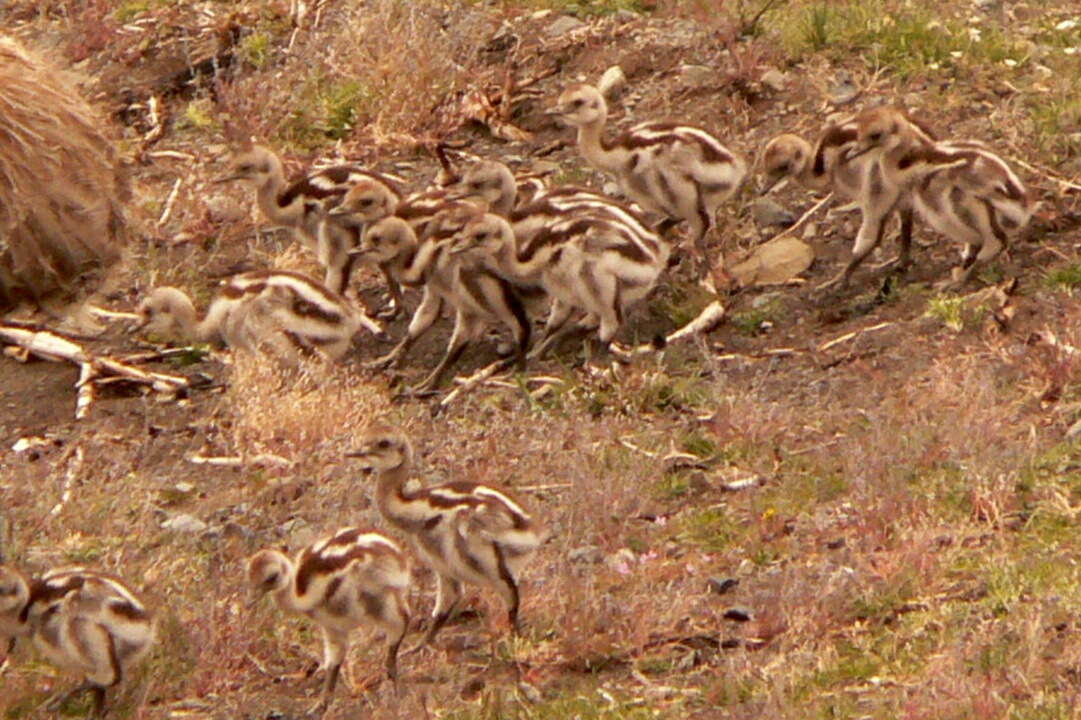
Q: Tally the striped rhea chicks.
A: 12